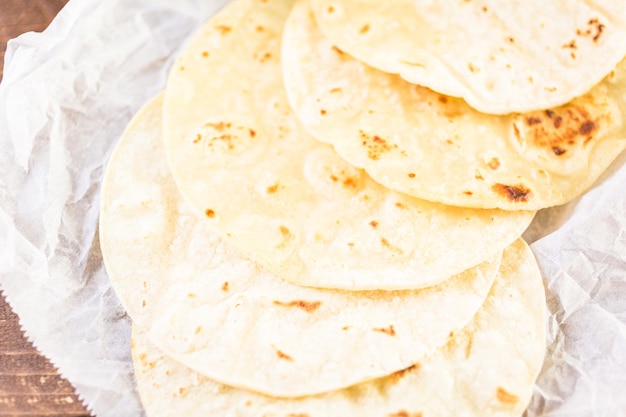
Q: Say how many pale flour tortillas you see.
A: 5